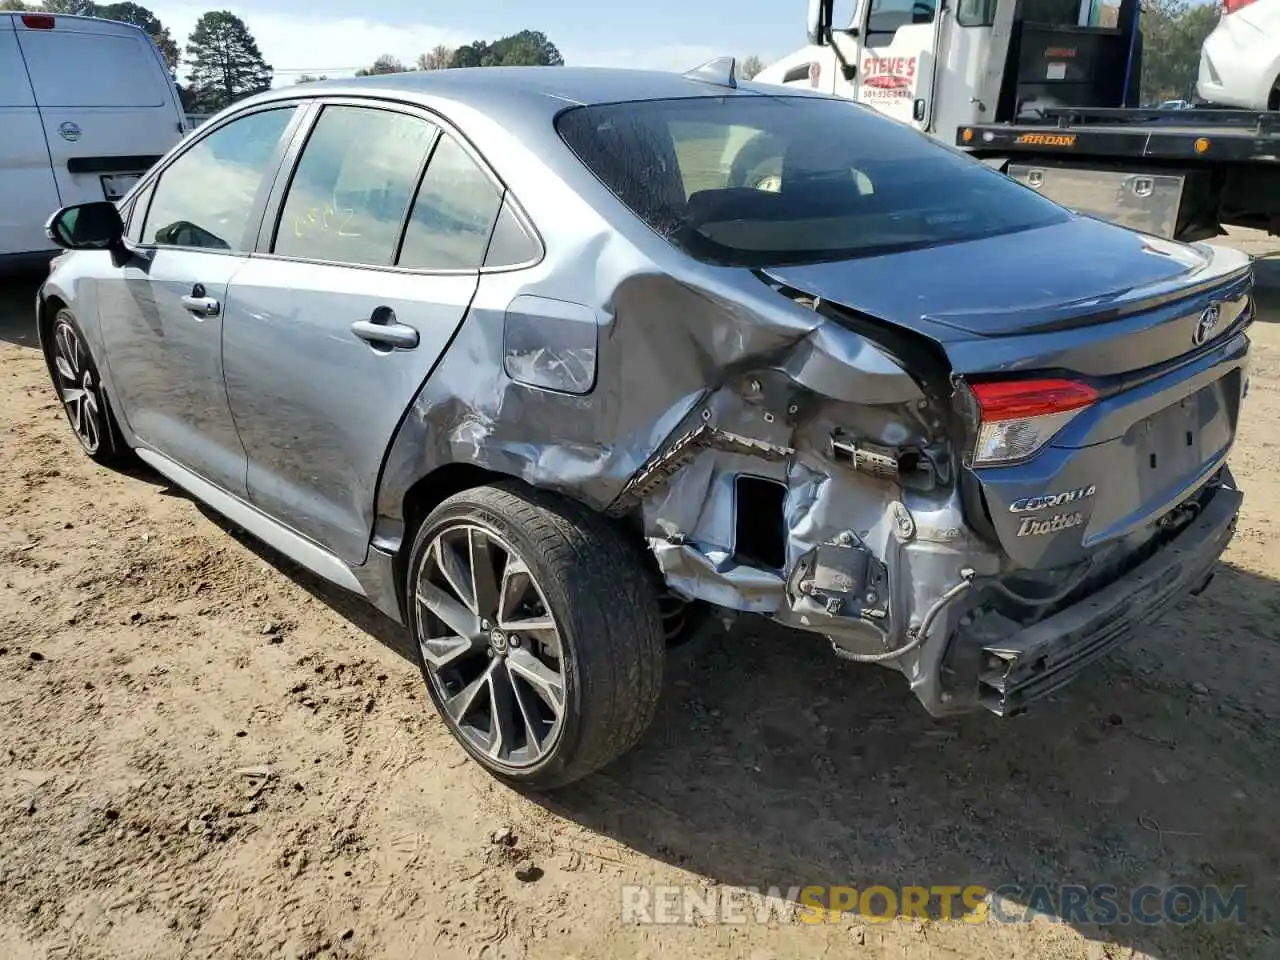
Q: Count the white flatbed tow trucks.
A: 1